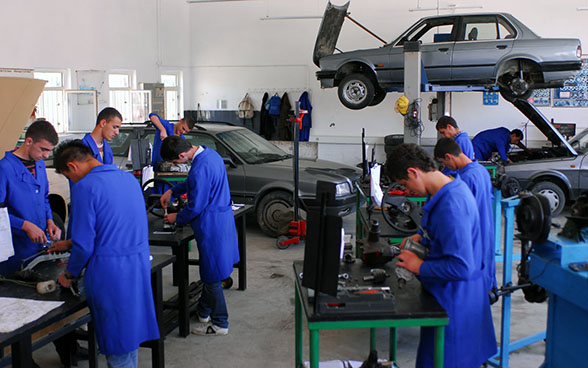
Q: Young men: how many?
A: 9